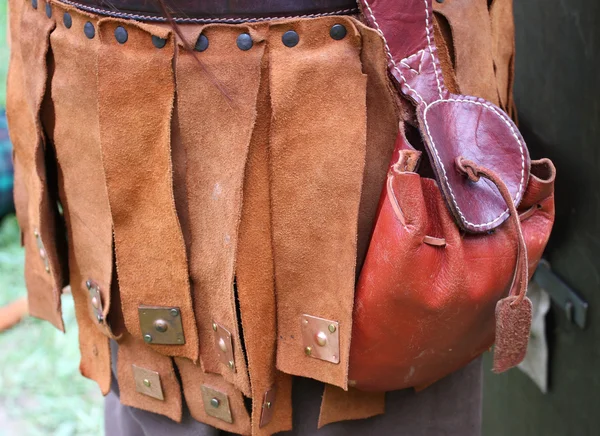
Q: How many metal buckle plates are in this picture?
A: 8